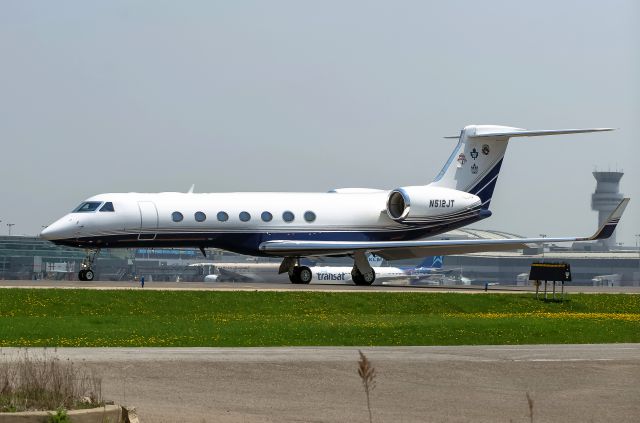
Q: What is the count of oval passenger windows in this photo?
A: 7